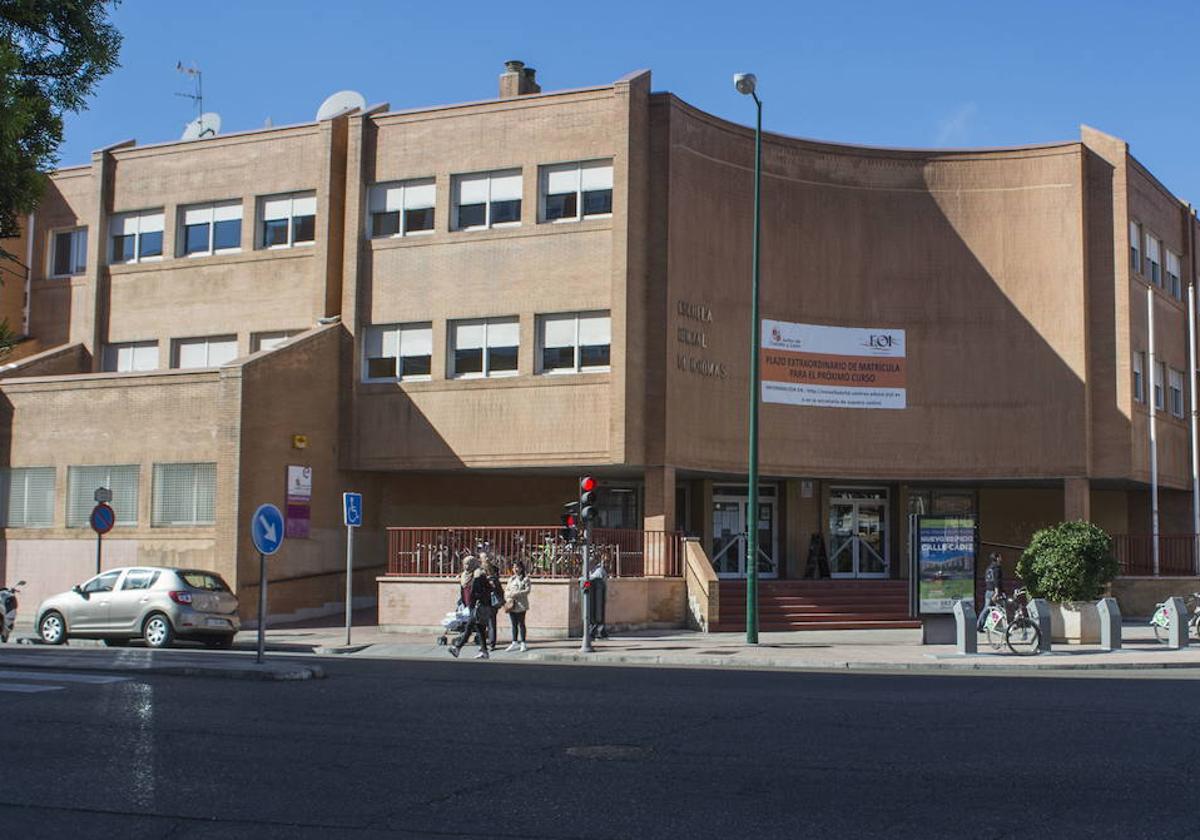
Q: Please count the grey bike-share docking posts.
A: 4